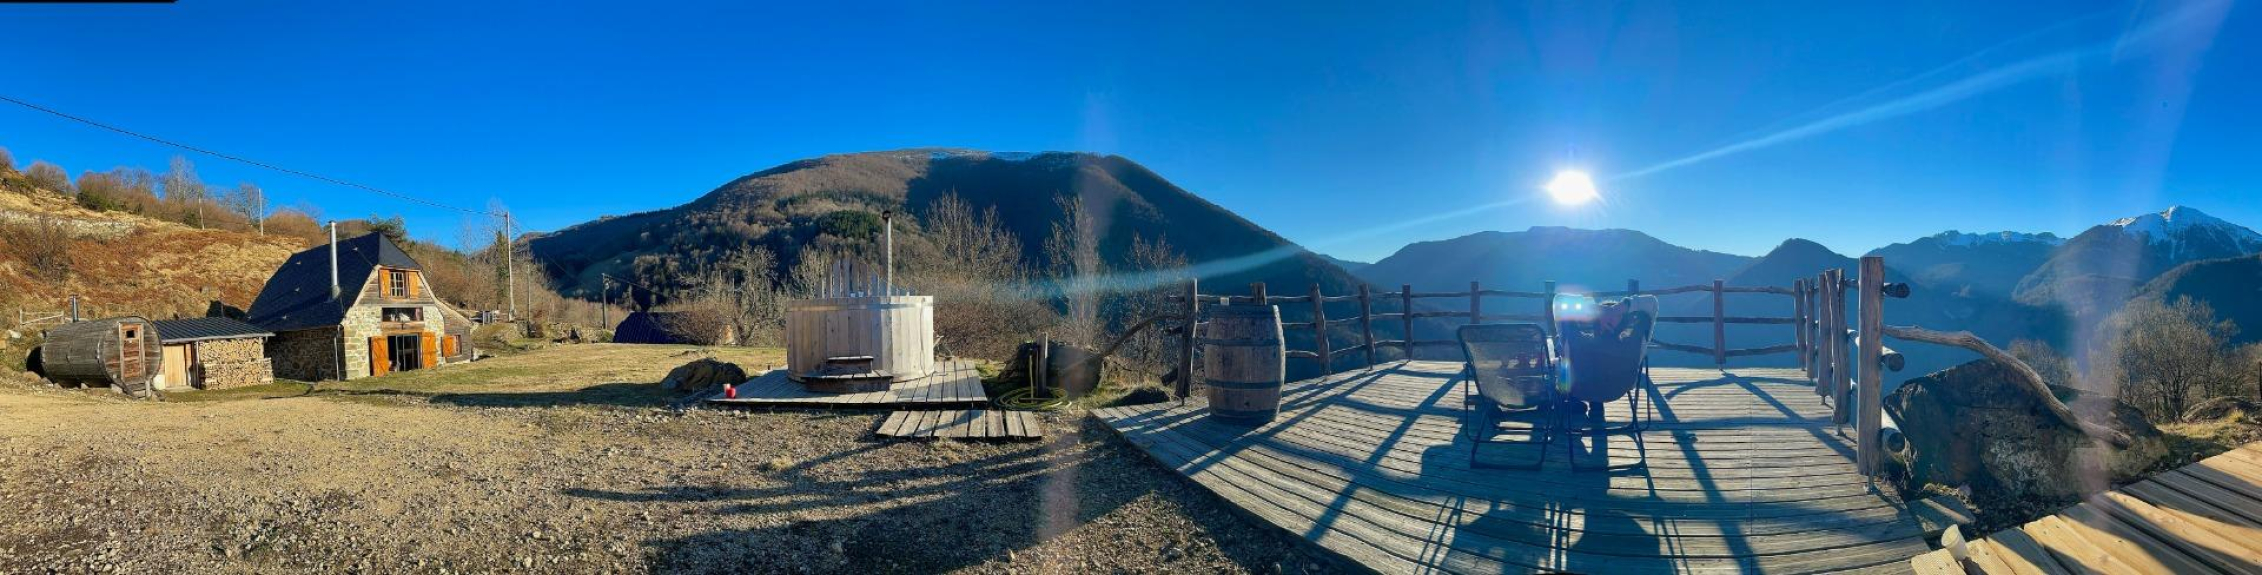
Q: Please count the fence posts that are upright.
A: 14